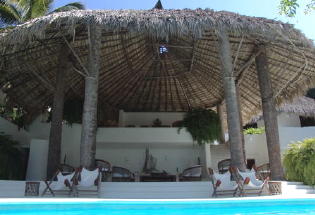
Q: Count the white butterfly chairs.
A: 4